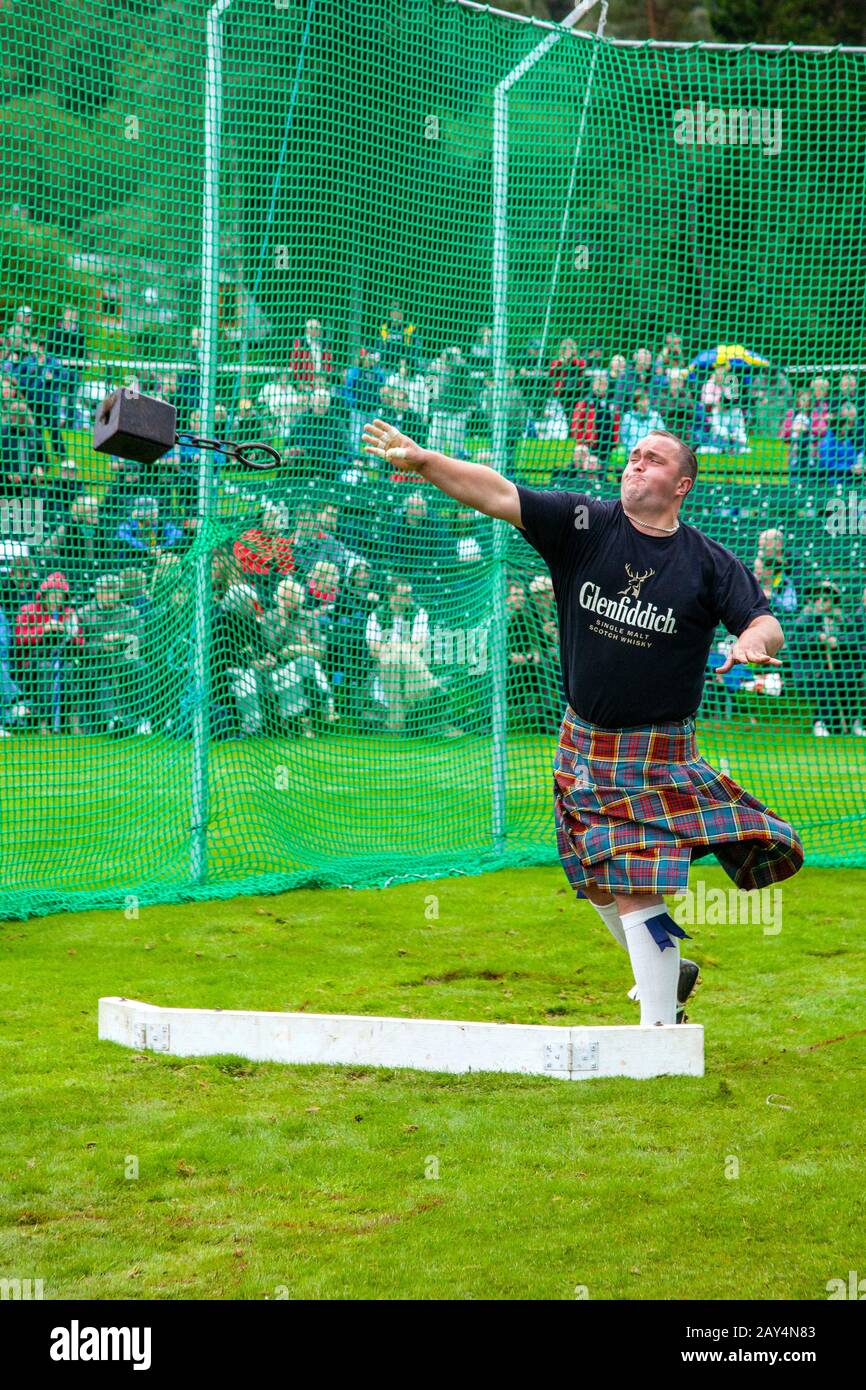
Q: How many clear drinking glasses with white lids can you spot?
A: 0